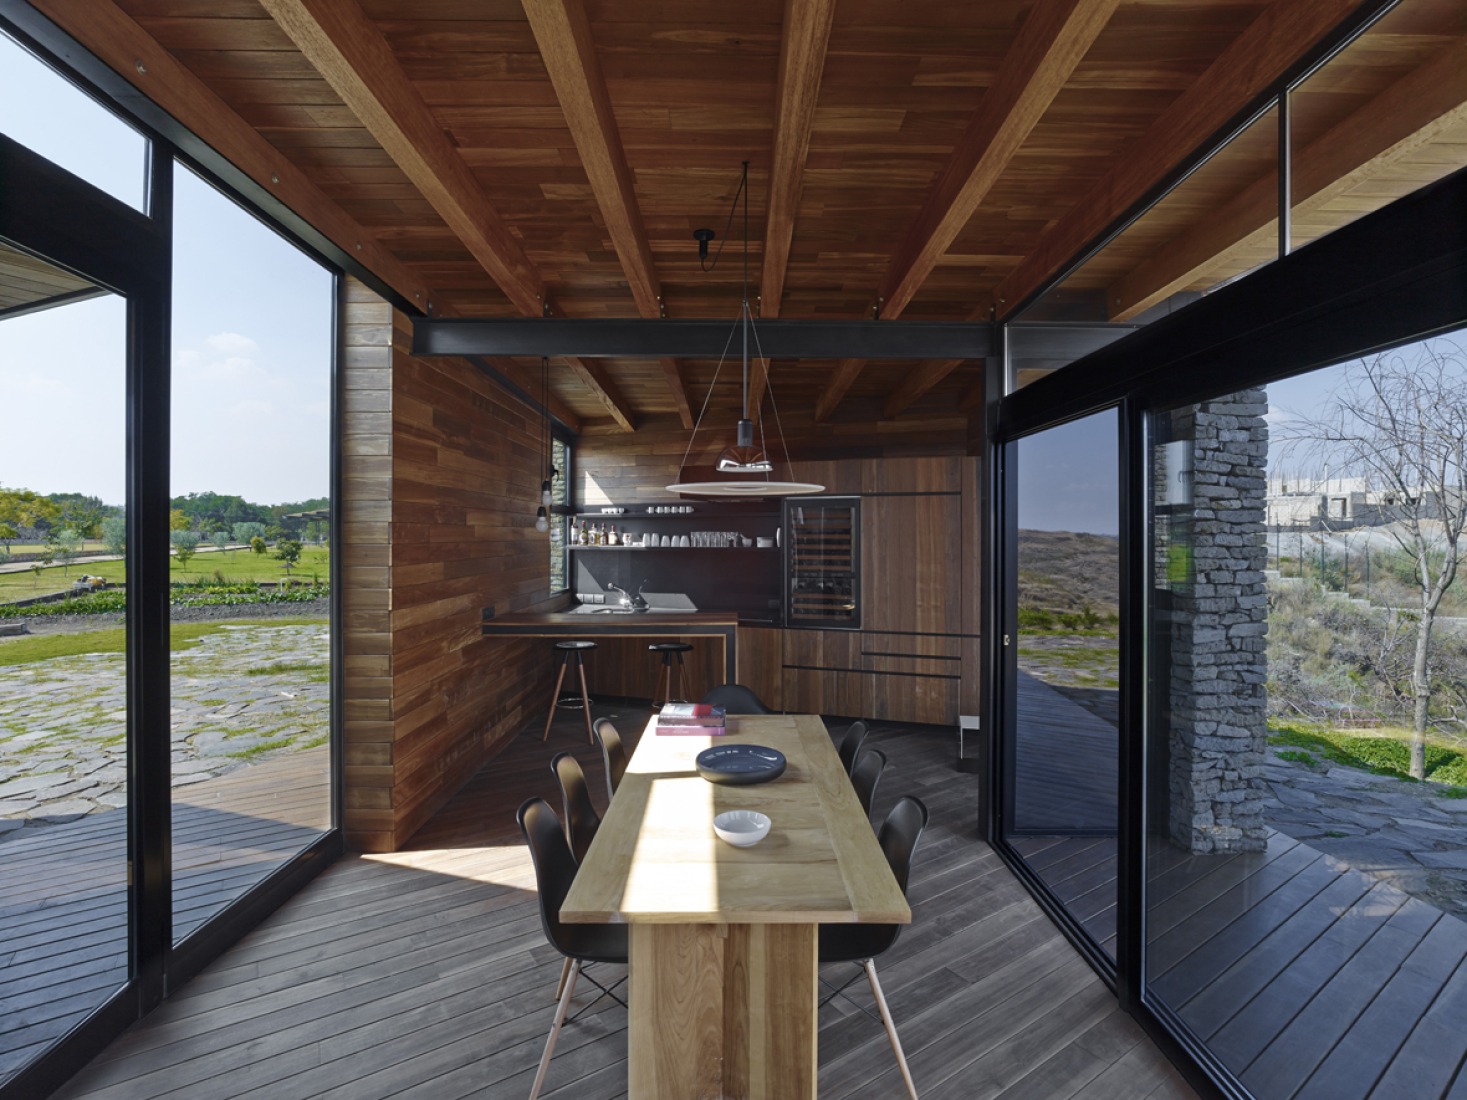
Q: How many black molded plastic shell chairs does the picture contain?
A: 7